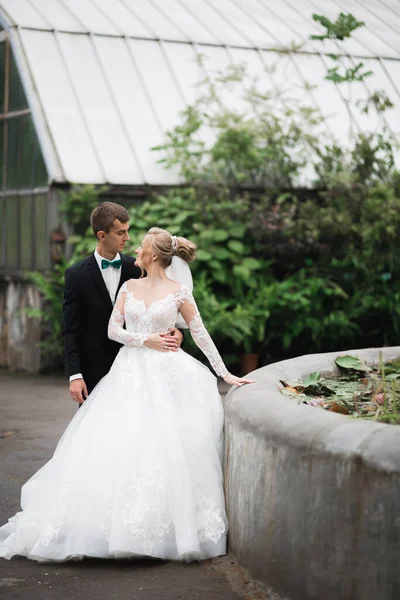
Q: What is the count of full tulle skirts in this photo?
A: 1